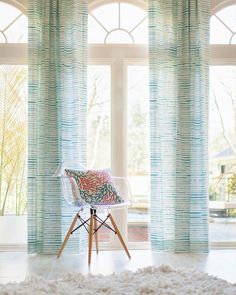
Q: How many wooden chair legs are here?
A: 4